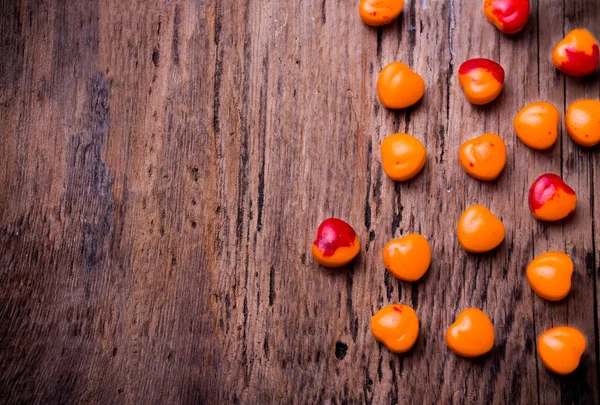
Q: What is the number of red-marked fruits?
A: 5